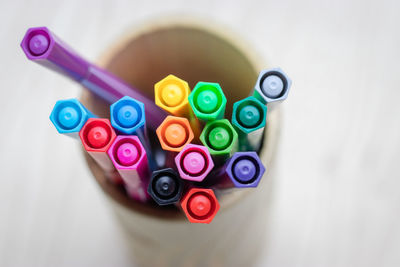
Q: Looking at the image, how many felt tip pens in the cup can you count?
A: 15